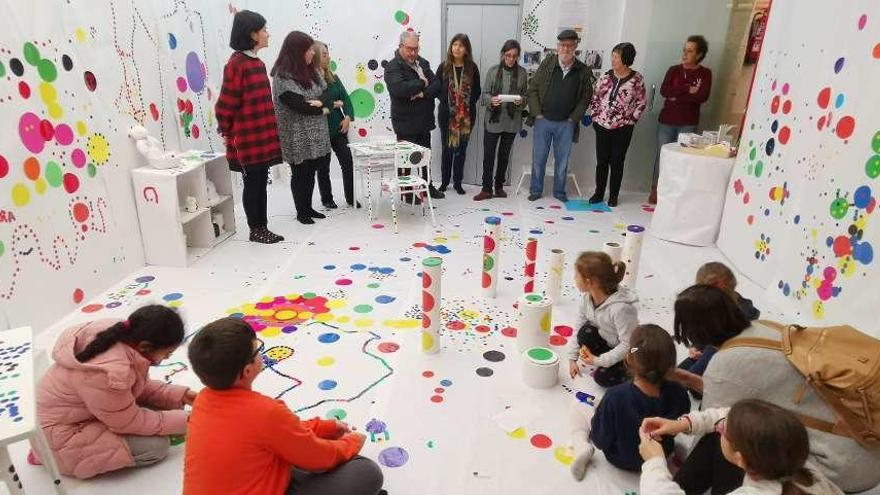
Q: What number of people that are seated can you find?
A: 7